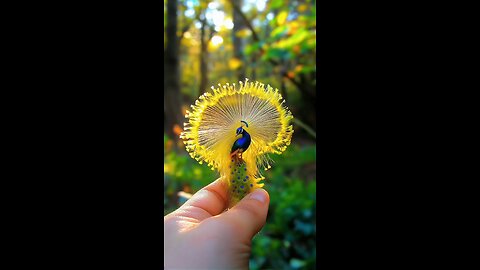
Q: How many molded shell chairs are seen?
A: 0